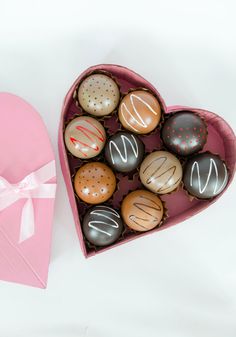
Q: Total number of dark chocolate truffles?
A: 4